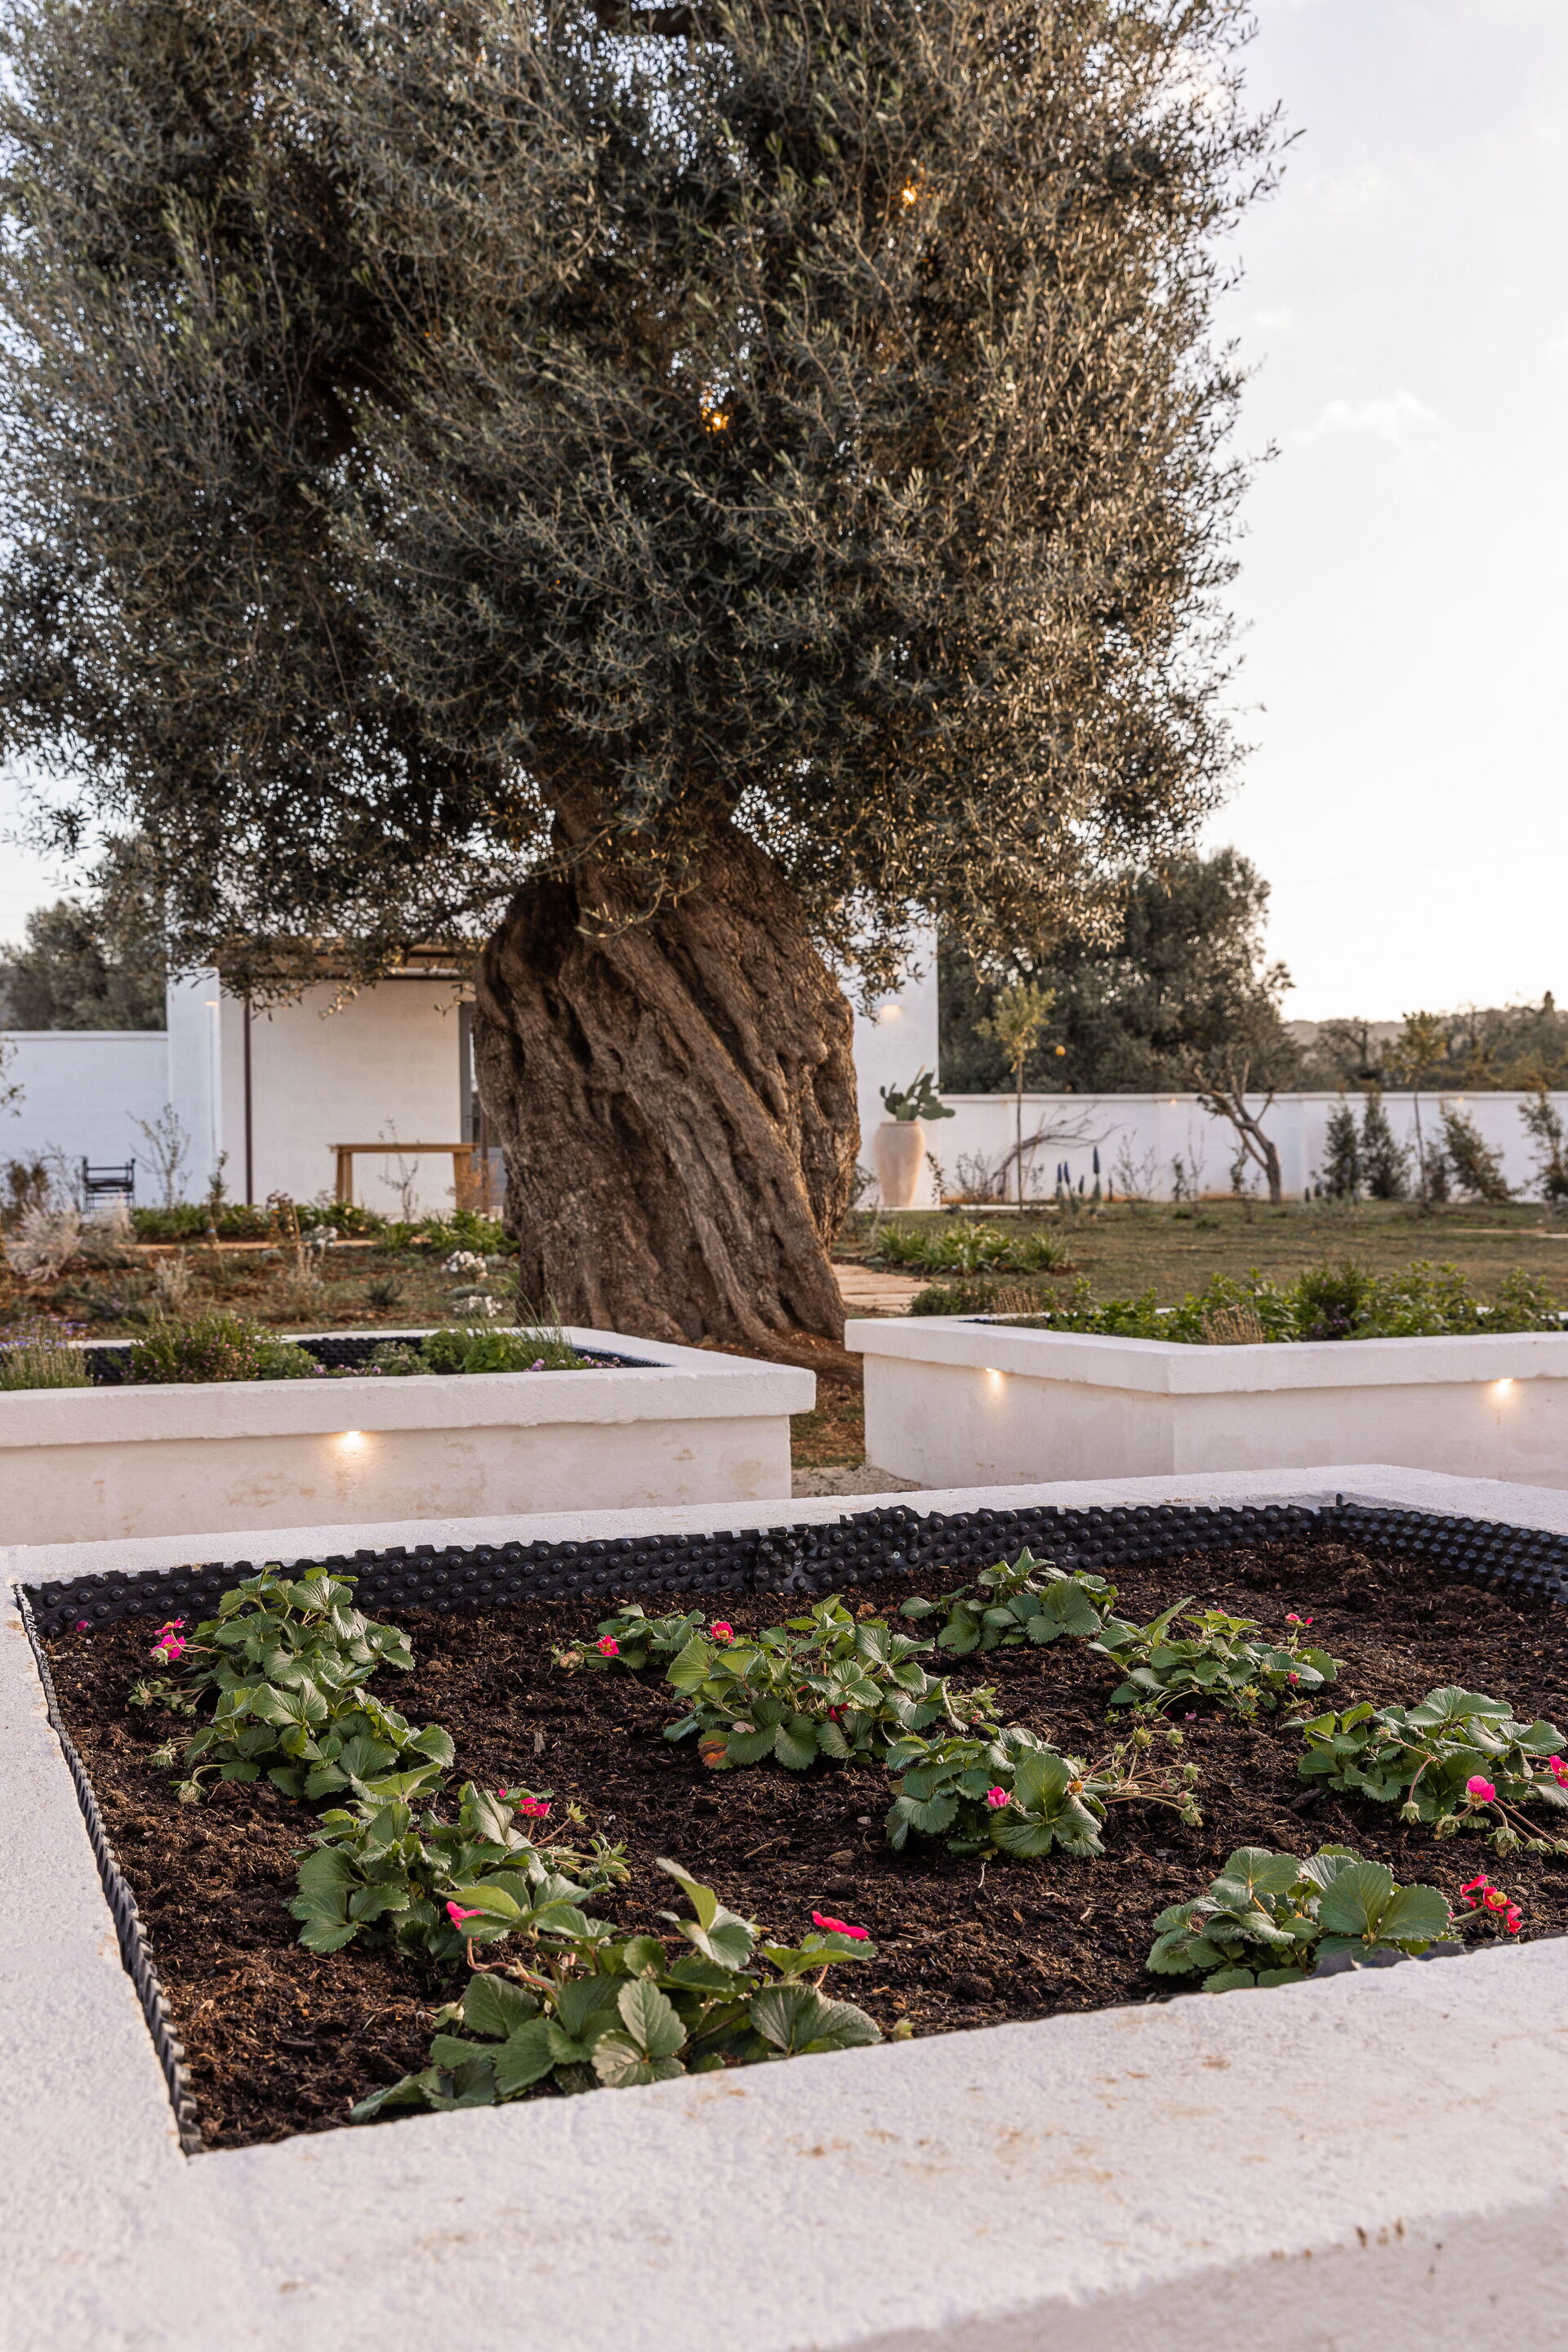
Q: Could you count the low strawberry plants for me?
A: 11